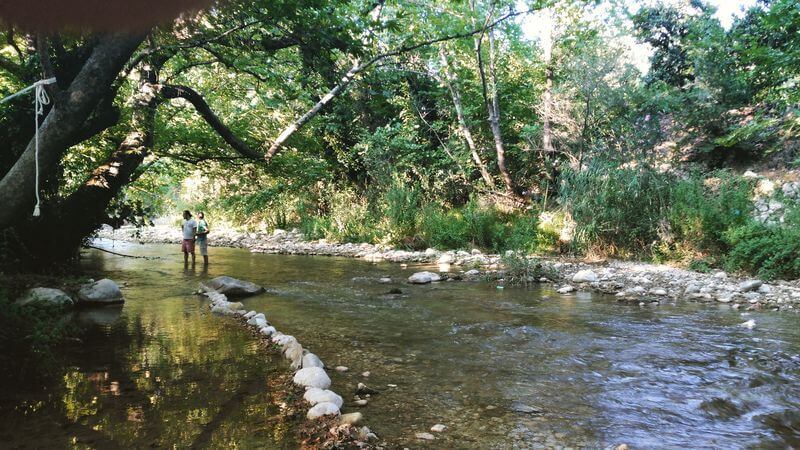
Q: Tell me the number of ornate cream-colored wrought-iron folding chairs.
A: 0